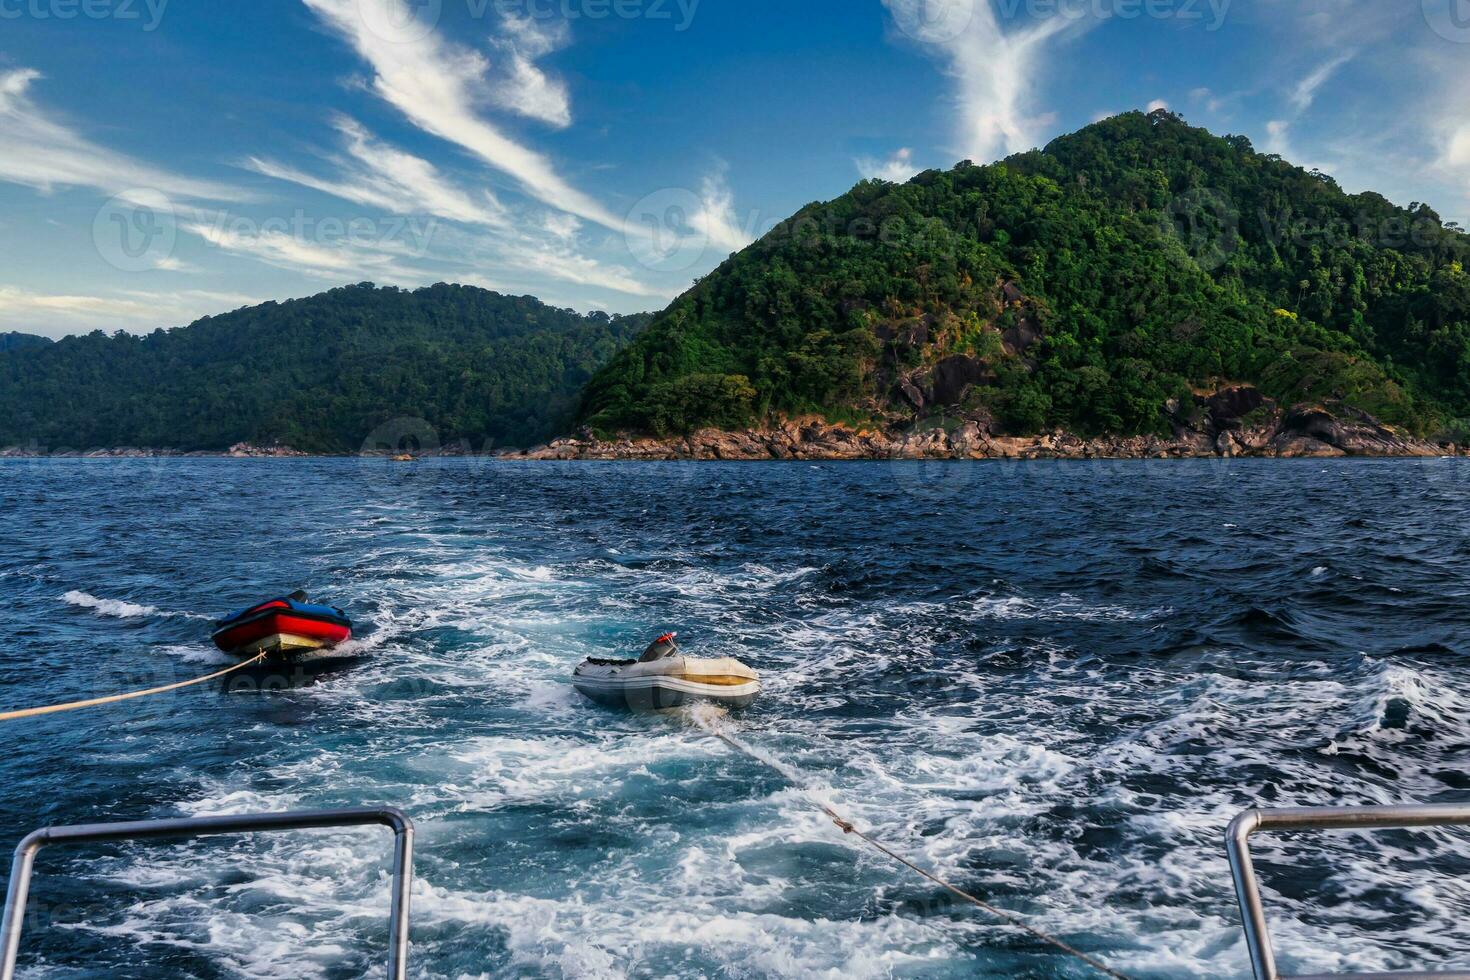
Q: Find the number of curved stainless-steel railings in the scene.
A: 2